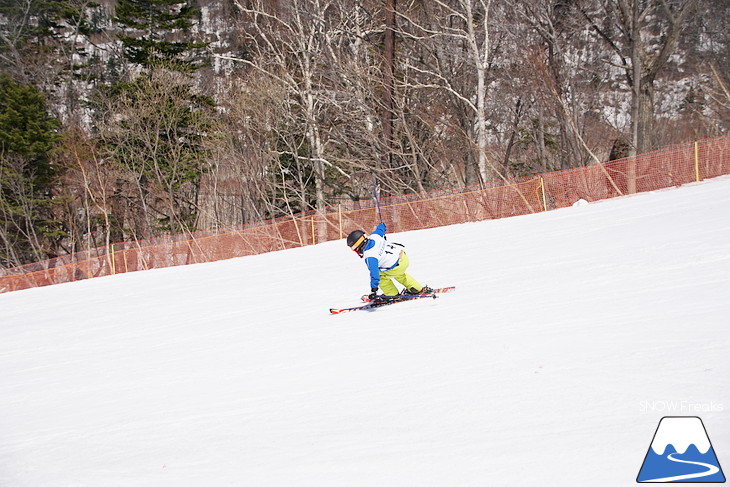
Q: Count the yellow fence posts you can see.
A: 6